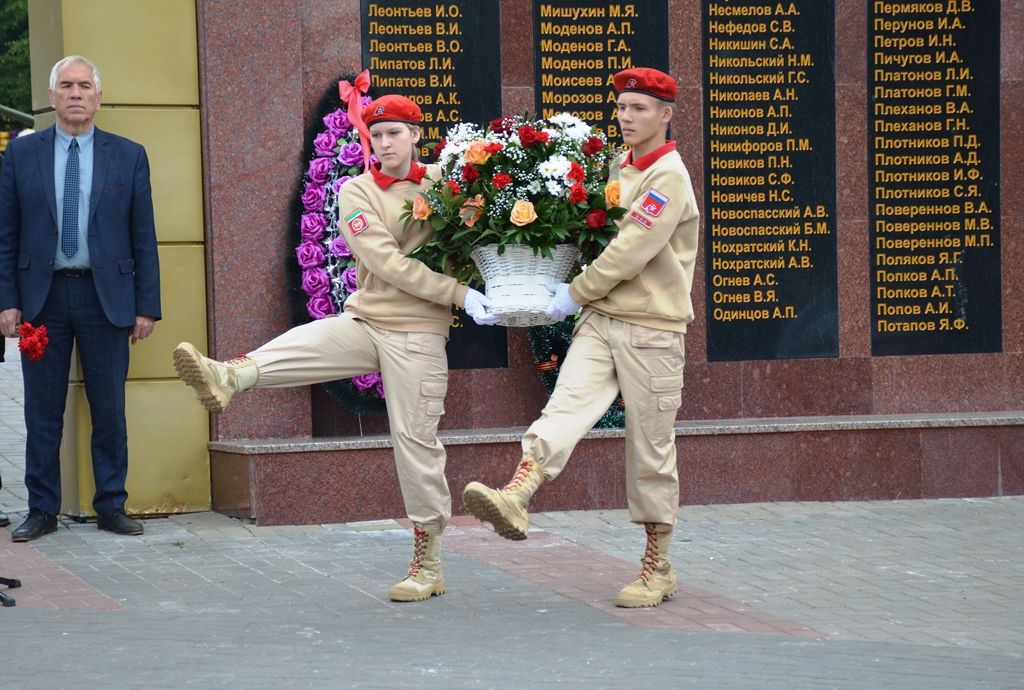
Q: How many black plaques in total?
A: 4